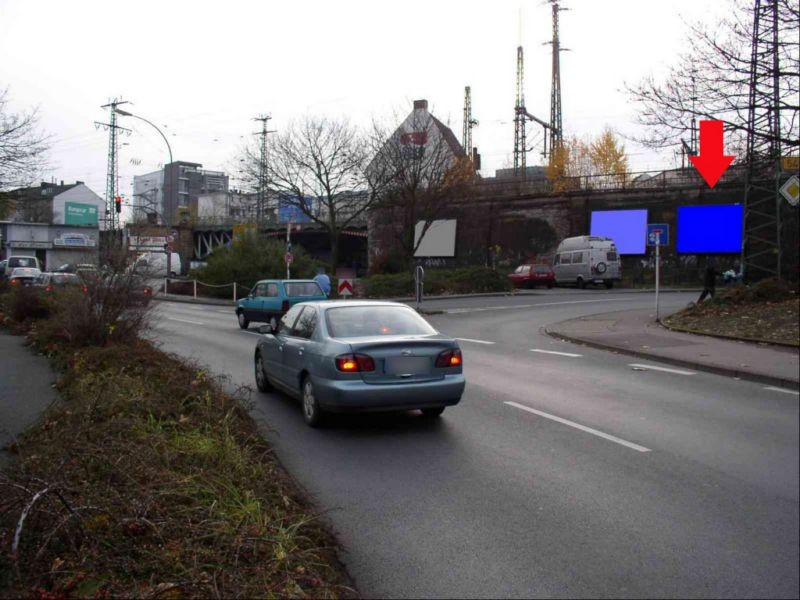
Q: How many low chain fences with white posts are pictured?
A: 1